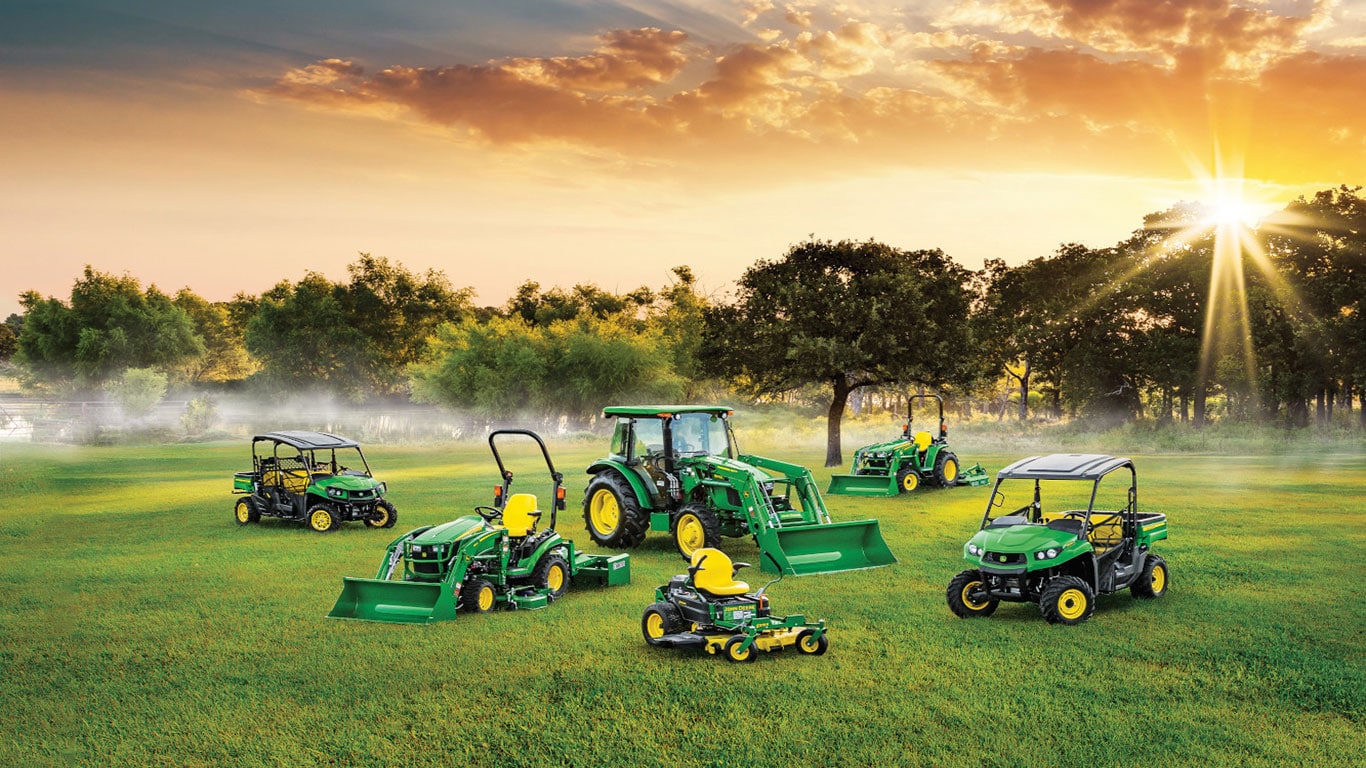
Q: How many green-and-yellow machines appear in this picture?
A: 6